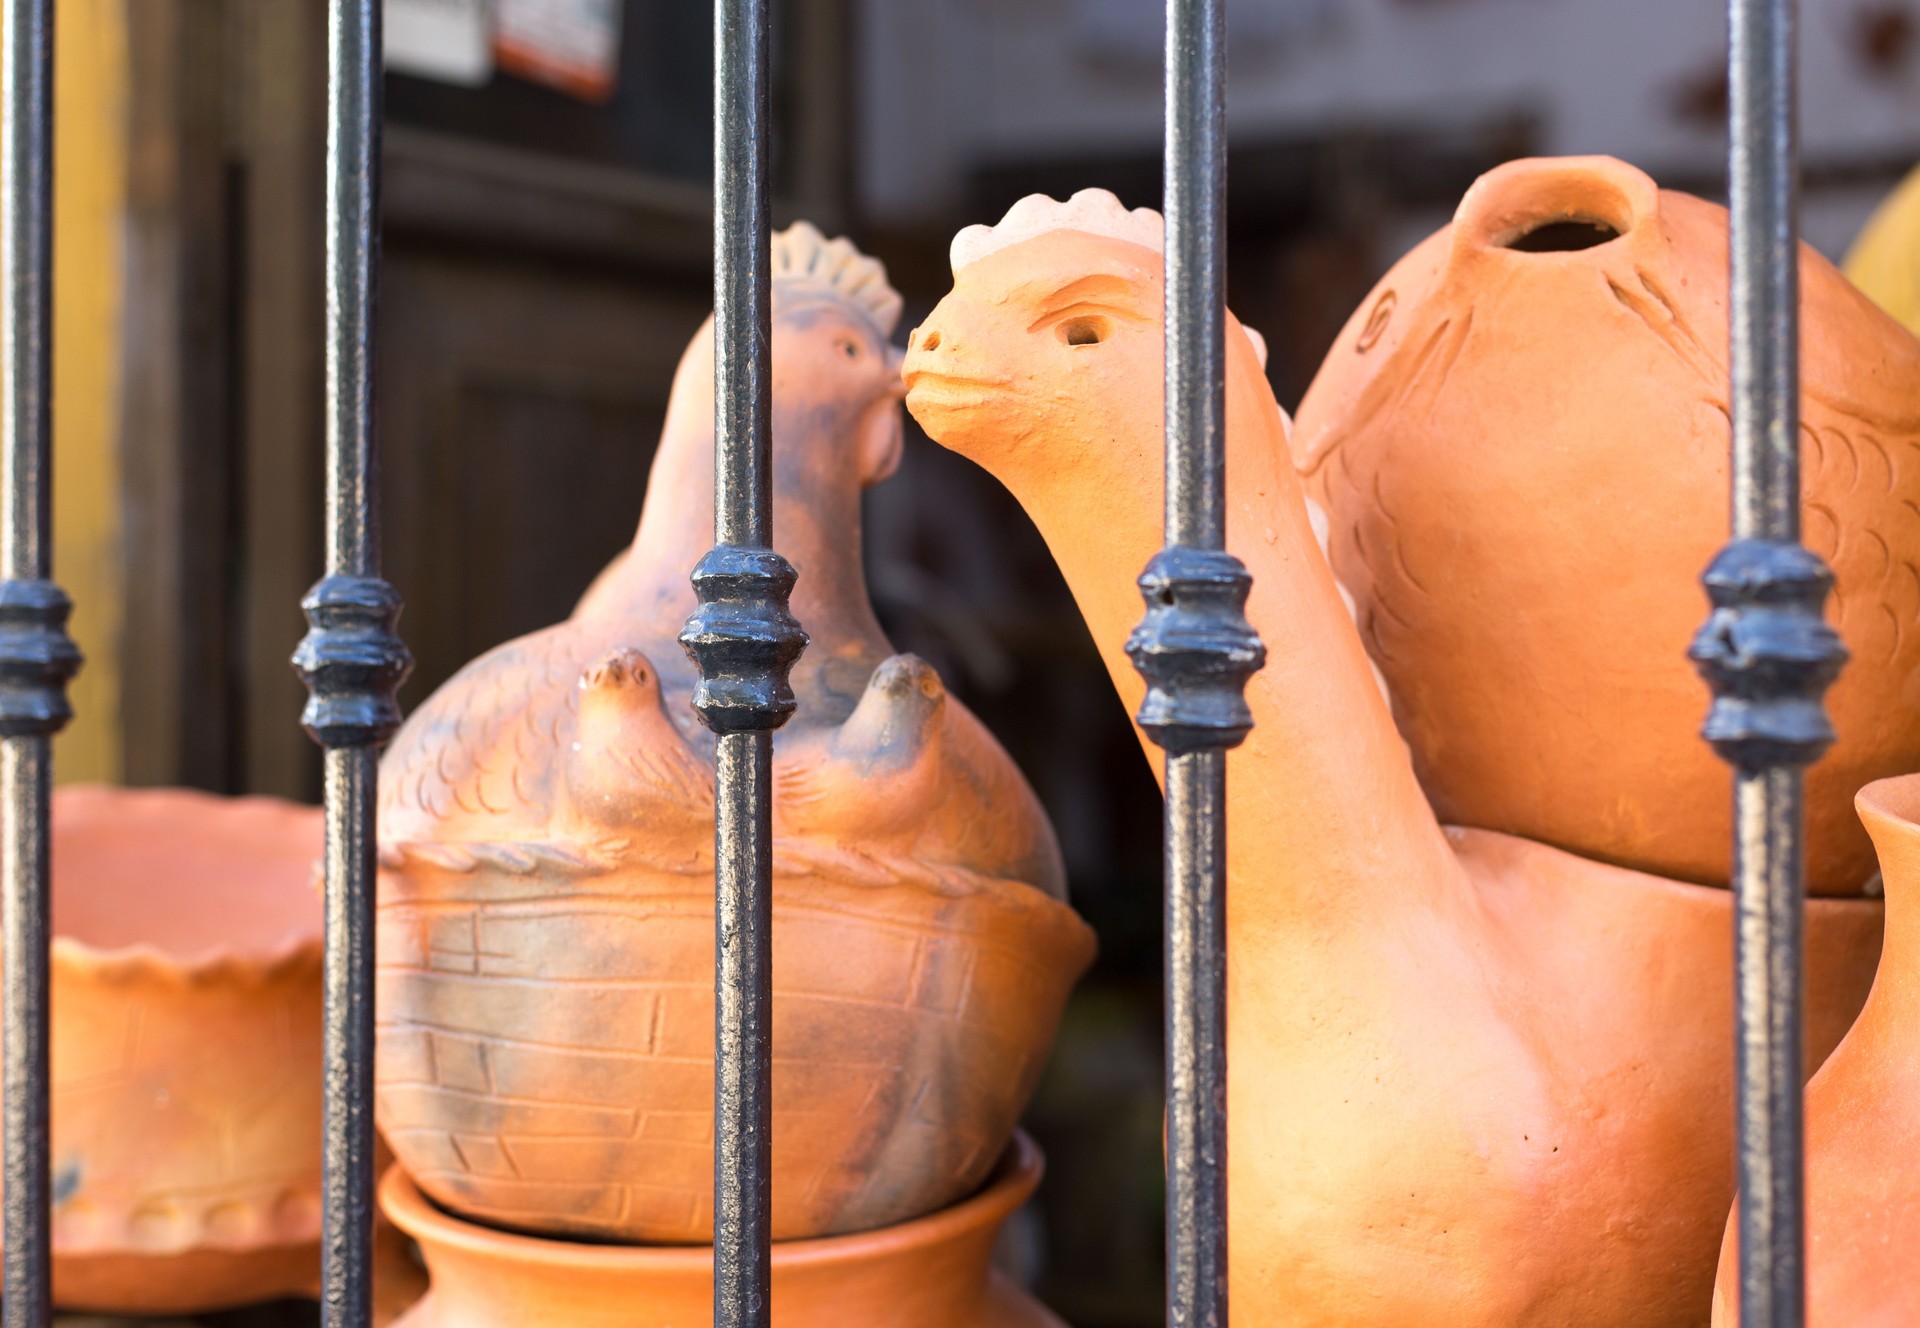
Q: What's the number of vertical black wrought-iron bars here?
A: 5